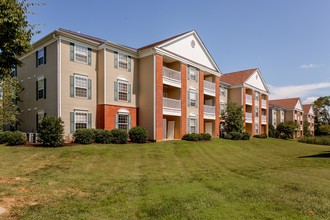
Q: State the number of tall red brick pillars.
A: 8